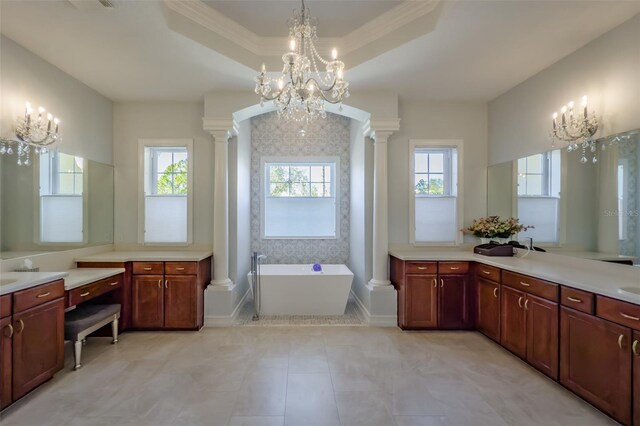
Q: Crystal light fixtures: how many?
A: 3